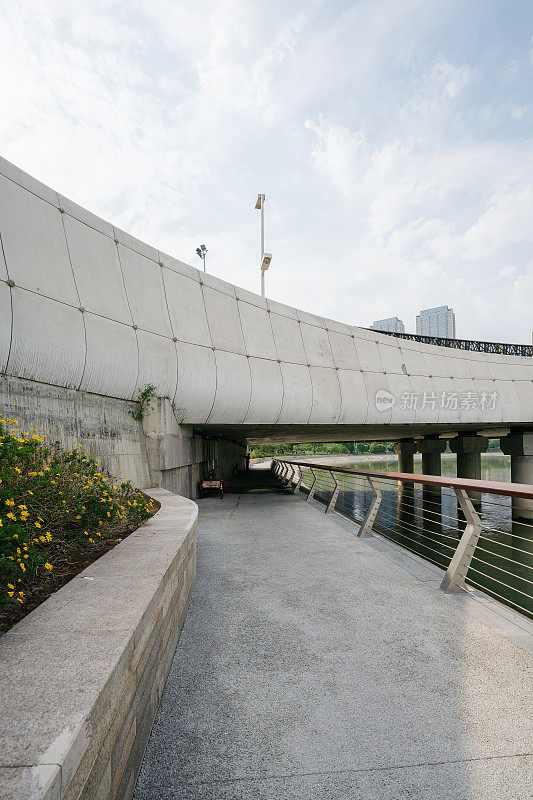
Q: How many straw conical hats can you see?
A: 0